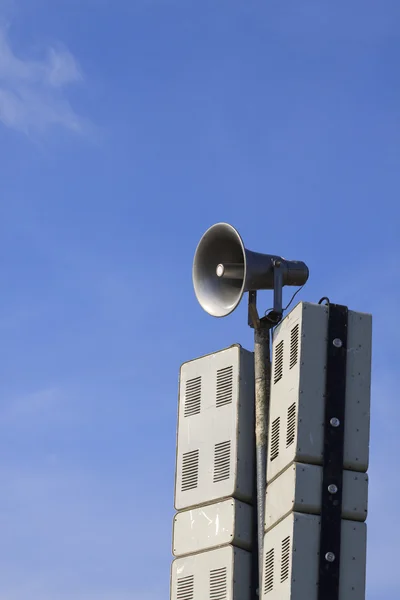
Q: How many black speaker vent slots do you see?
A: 12